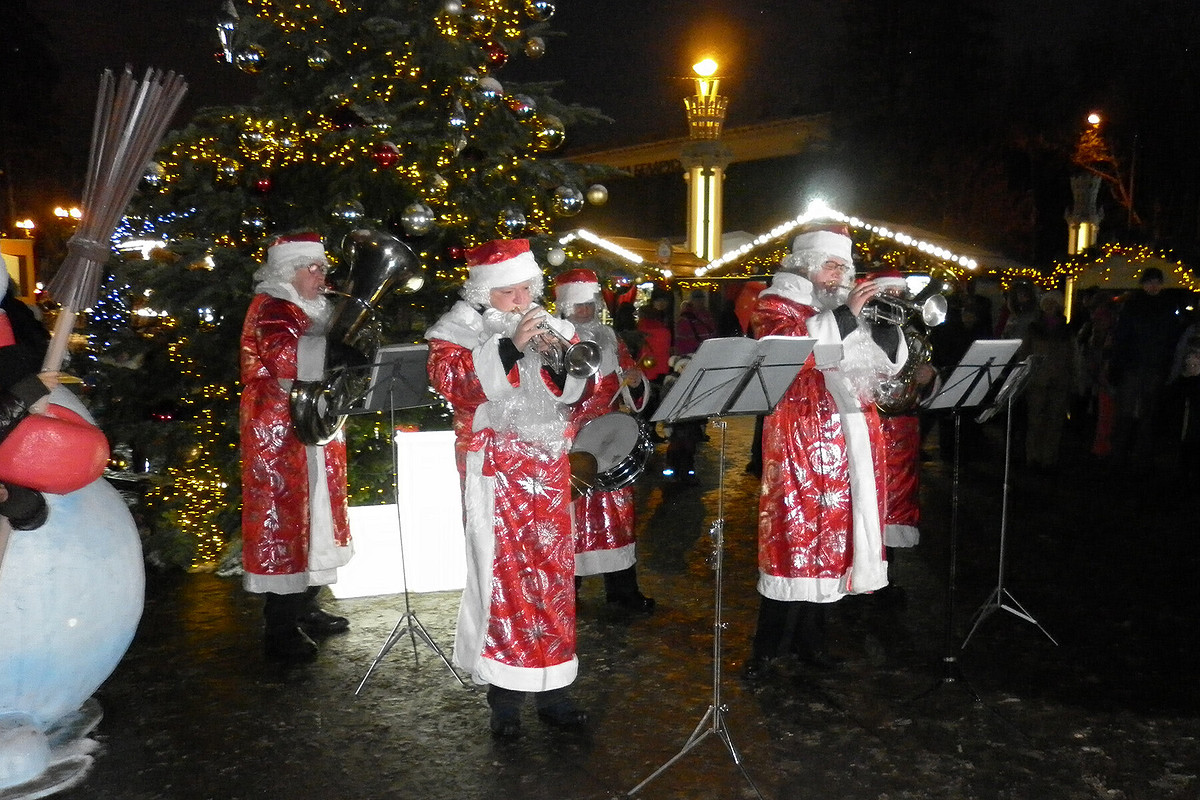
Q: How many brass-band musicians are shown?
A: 5